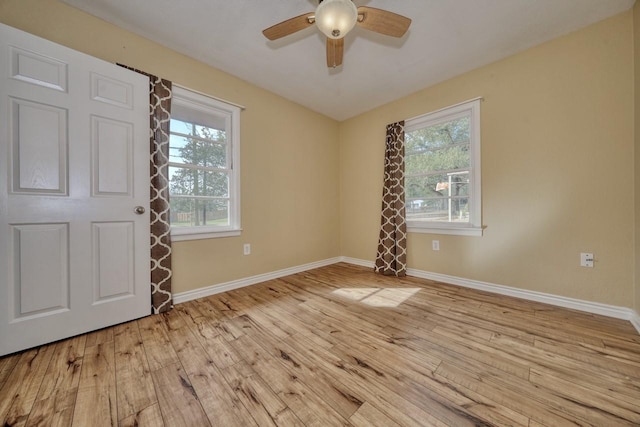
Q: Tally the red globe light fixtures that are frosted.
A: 0